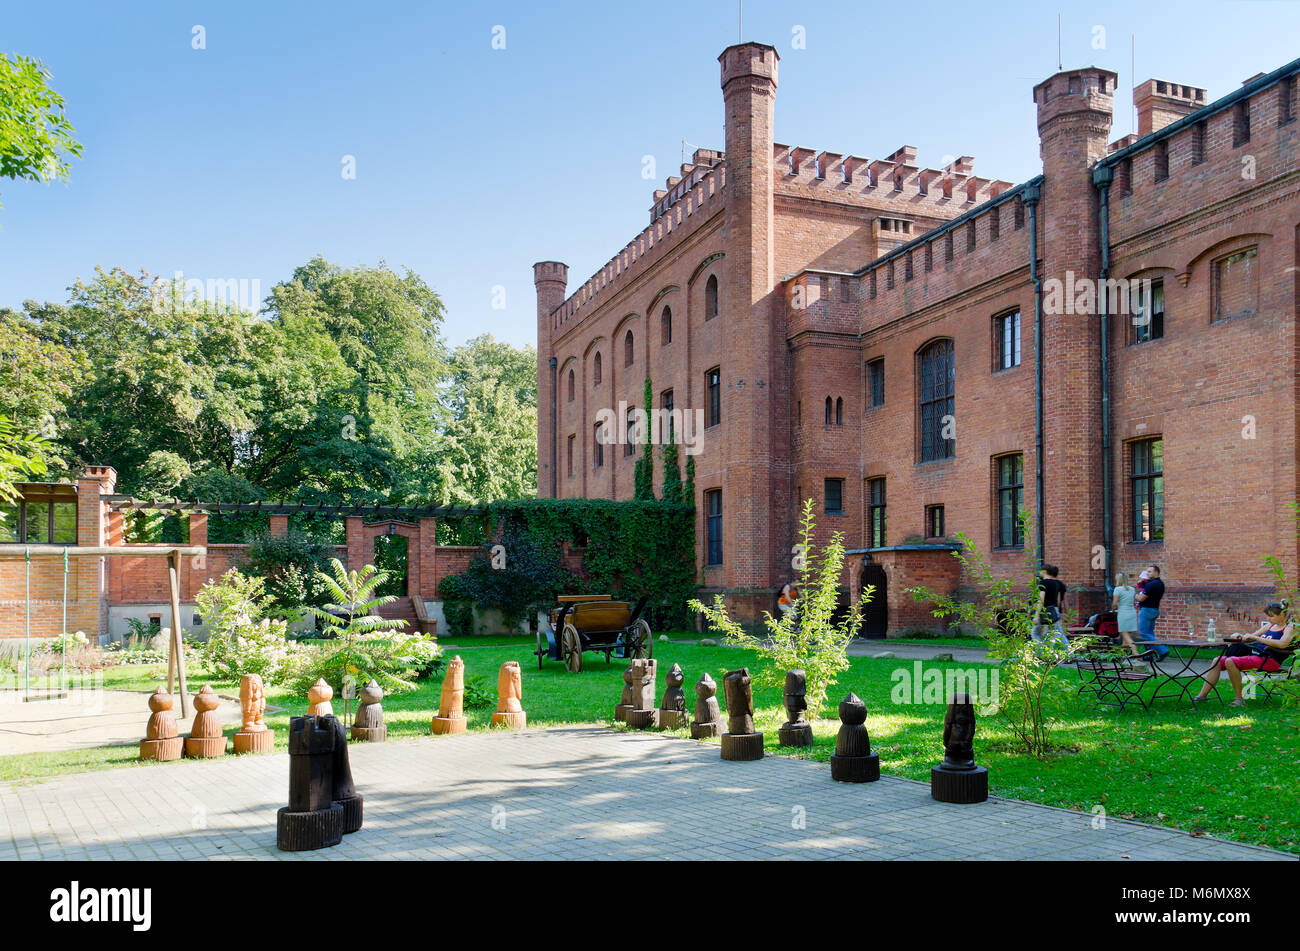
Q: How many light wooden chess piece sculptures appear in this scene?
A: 6